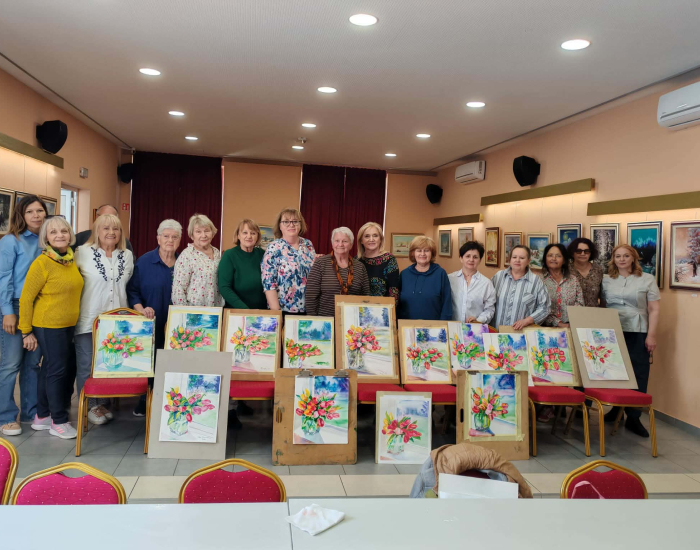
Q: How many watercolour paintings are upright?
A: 14